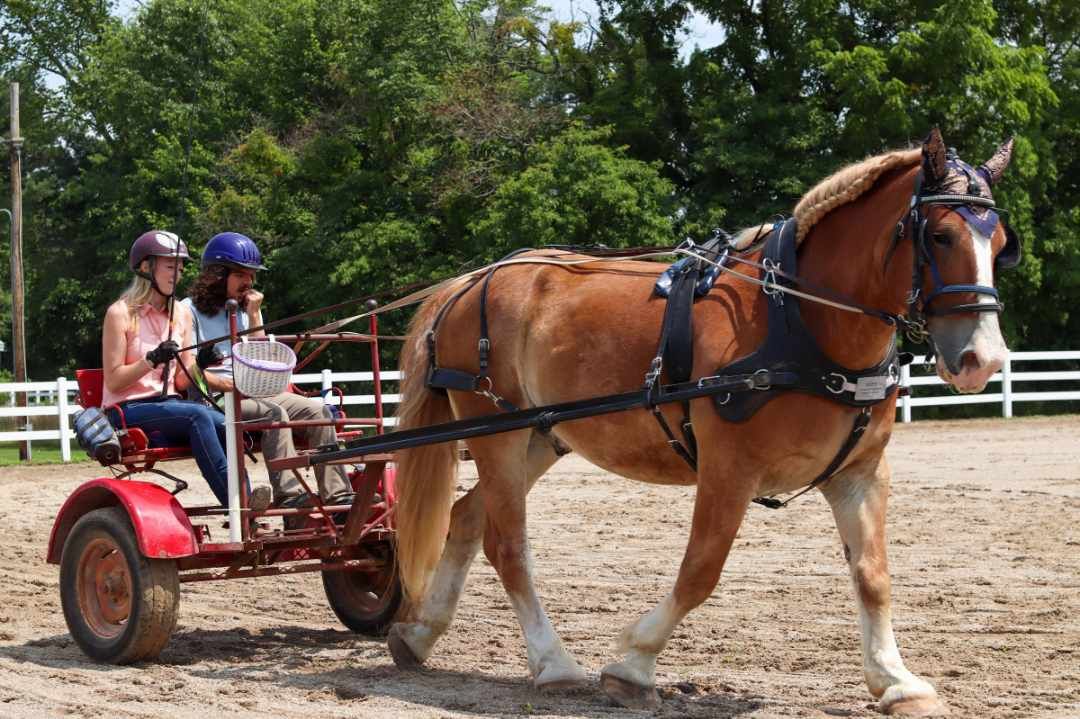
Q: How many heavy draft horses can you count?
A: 1